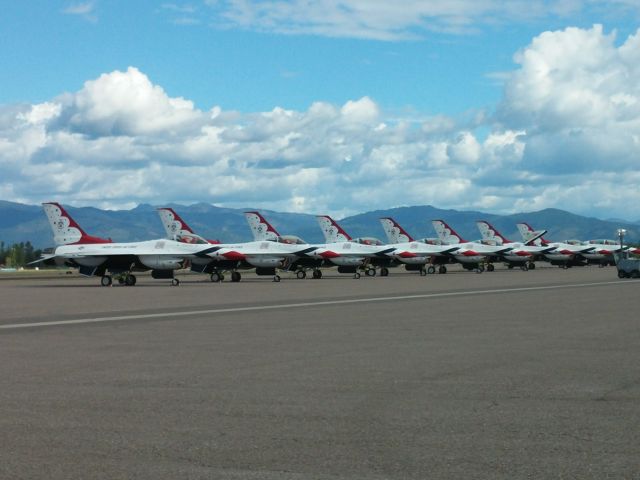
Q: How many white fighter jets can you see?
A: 8